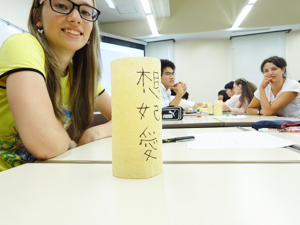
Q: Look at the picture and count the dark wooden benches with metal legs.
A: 0